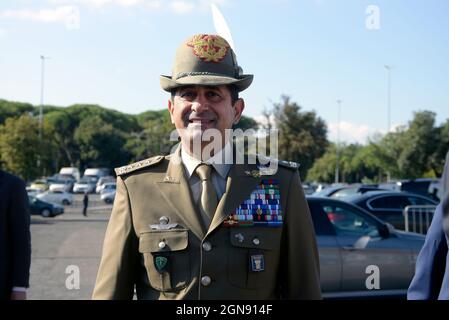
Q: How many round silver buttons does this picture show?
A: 4